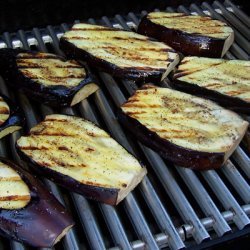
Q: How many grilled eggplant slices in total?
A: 8